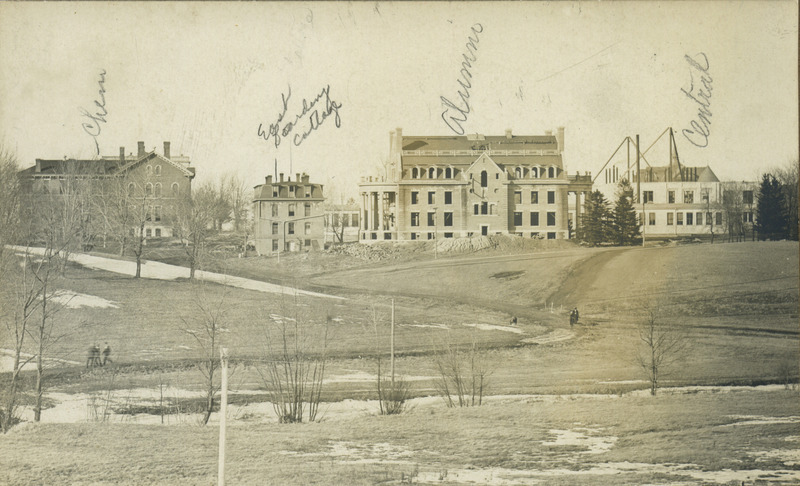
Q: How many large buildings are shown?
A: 4